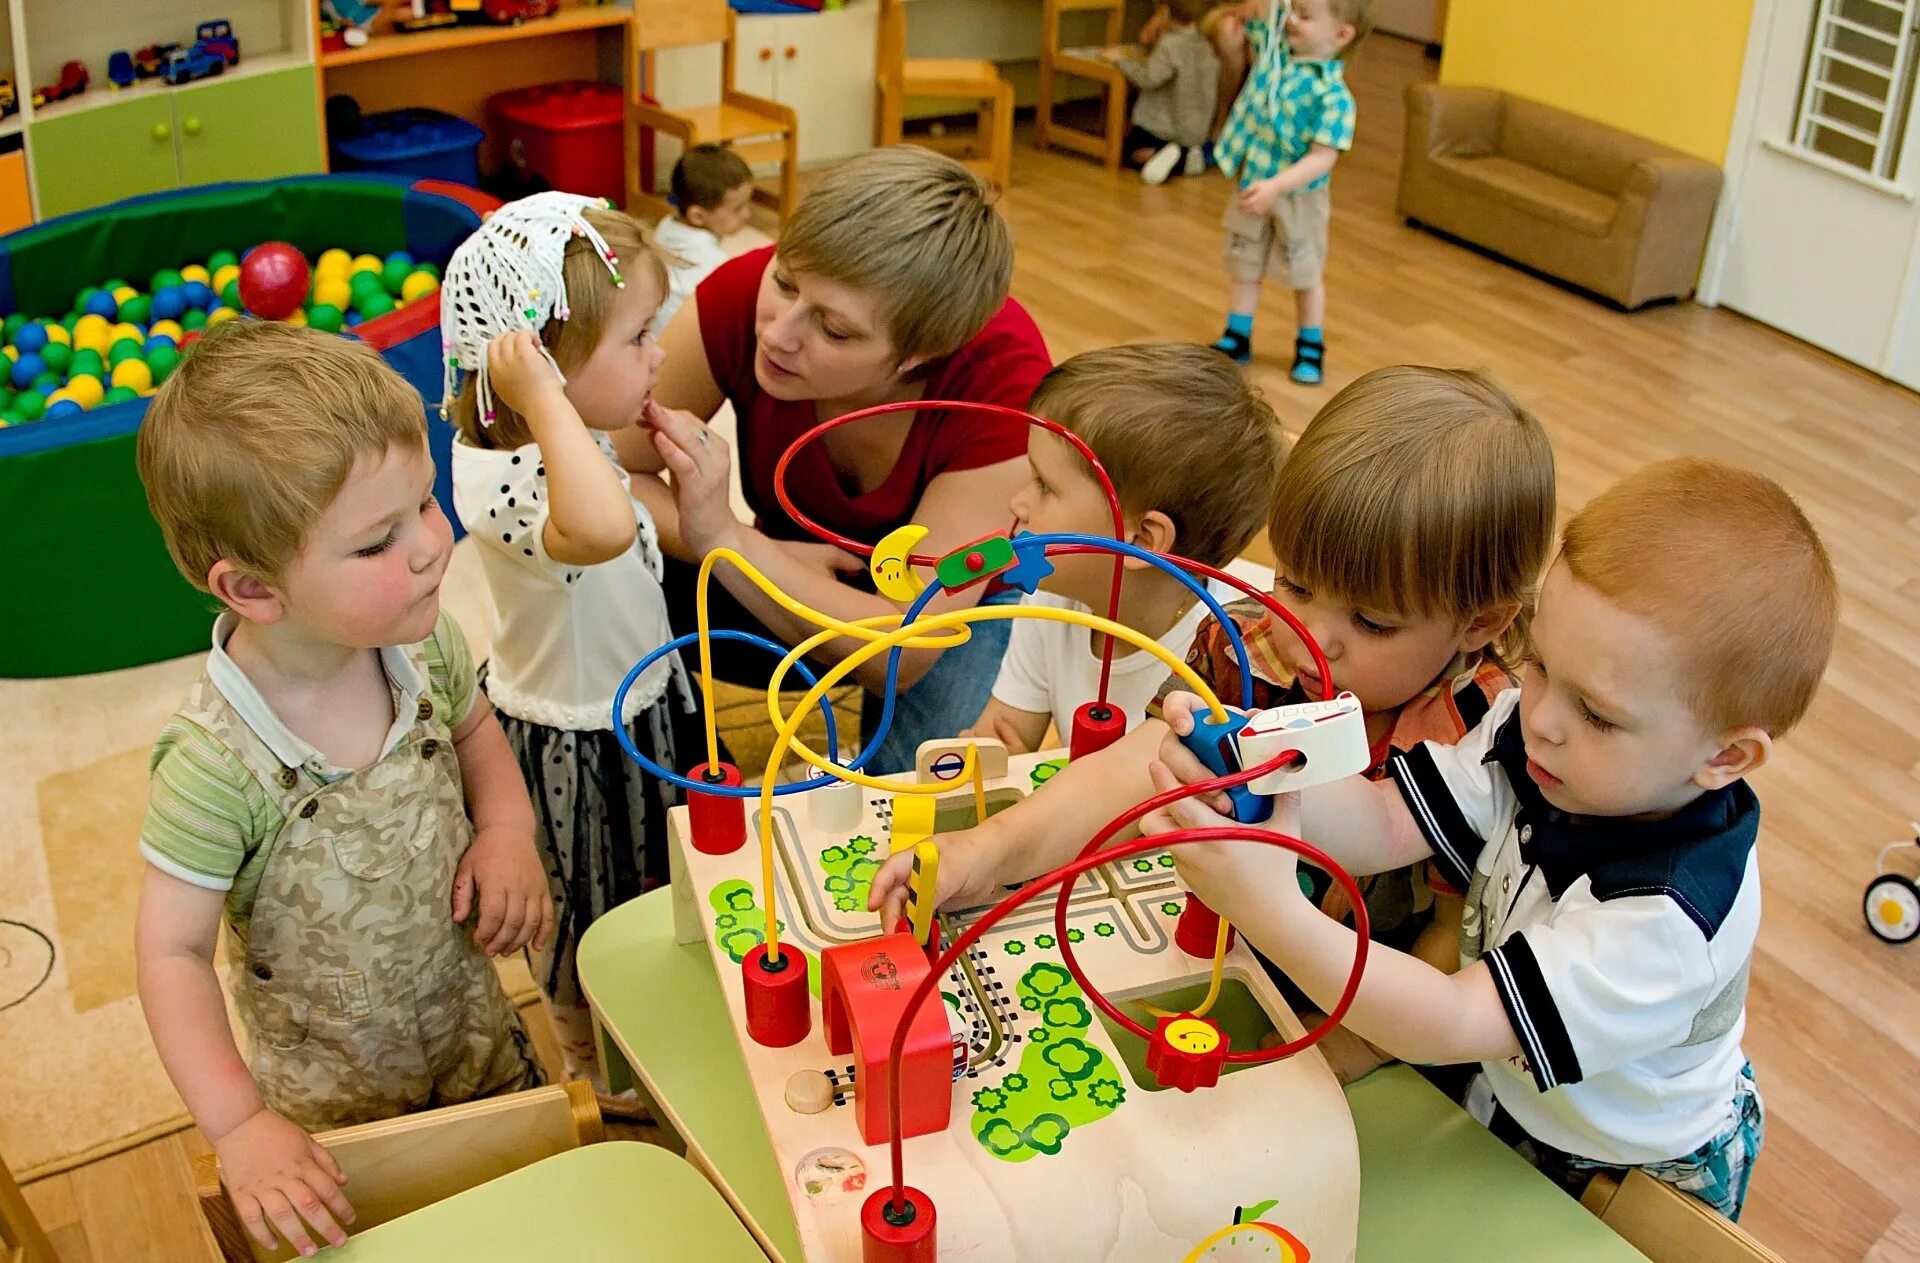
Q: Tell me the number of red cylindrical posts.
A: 5